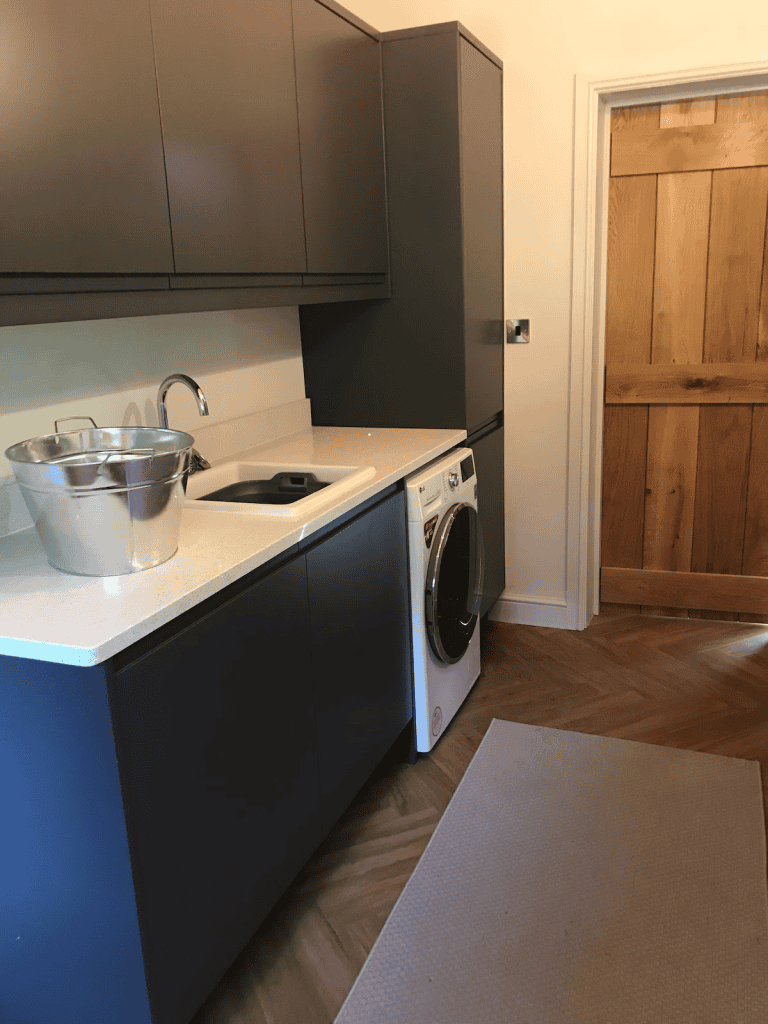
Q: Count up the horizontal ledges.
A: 3